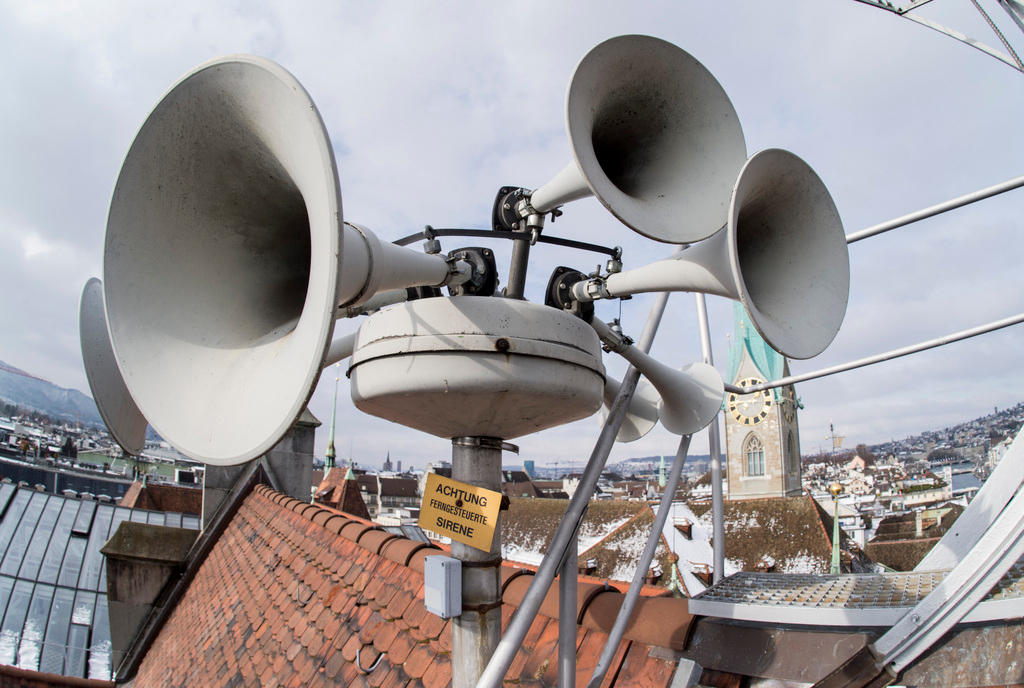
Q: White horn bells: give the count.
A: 6